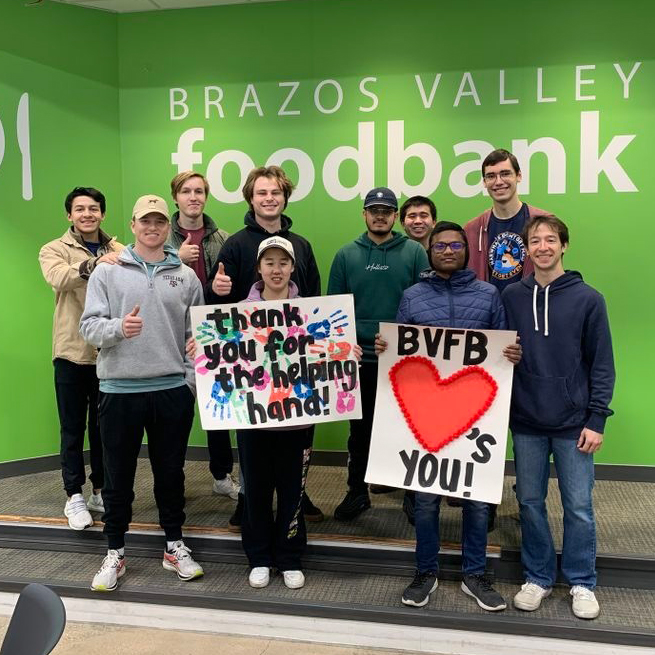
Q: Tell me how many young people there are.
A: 10